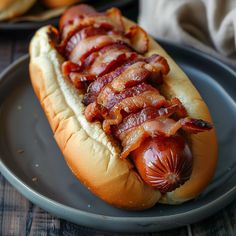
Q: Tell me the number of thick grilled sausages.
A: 1